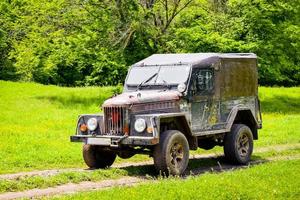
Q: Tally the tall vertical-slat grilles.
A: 1